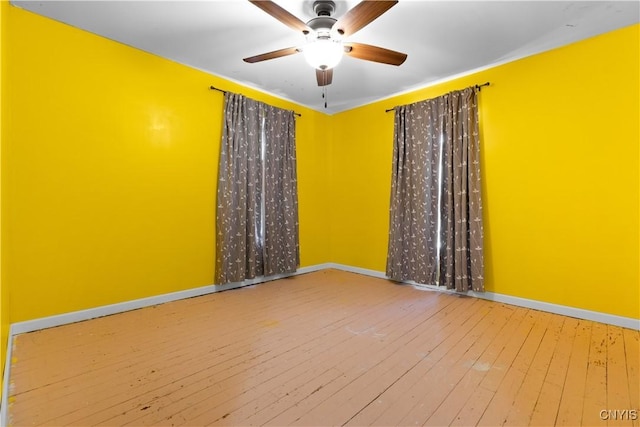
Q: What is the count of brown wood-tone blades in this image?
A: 5